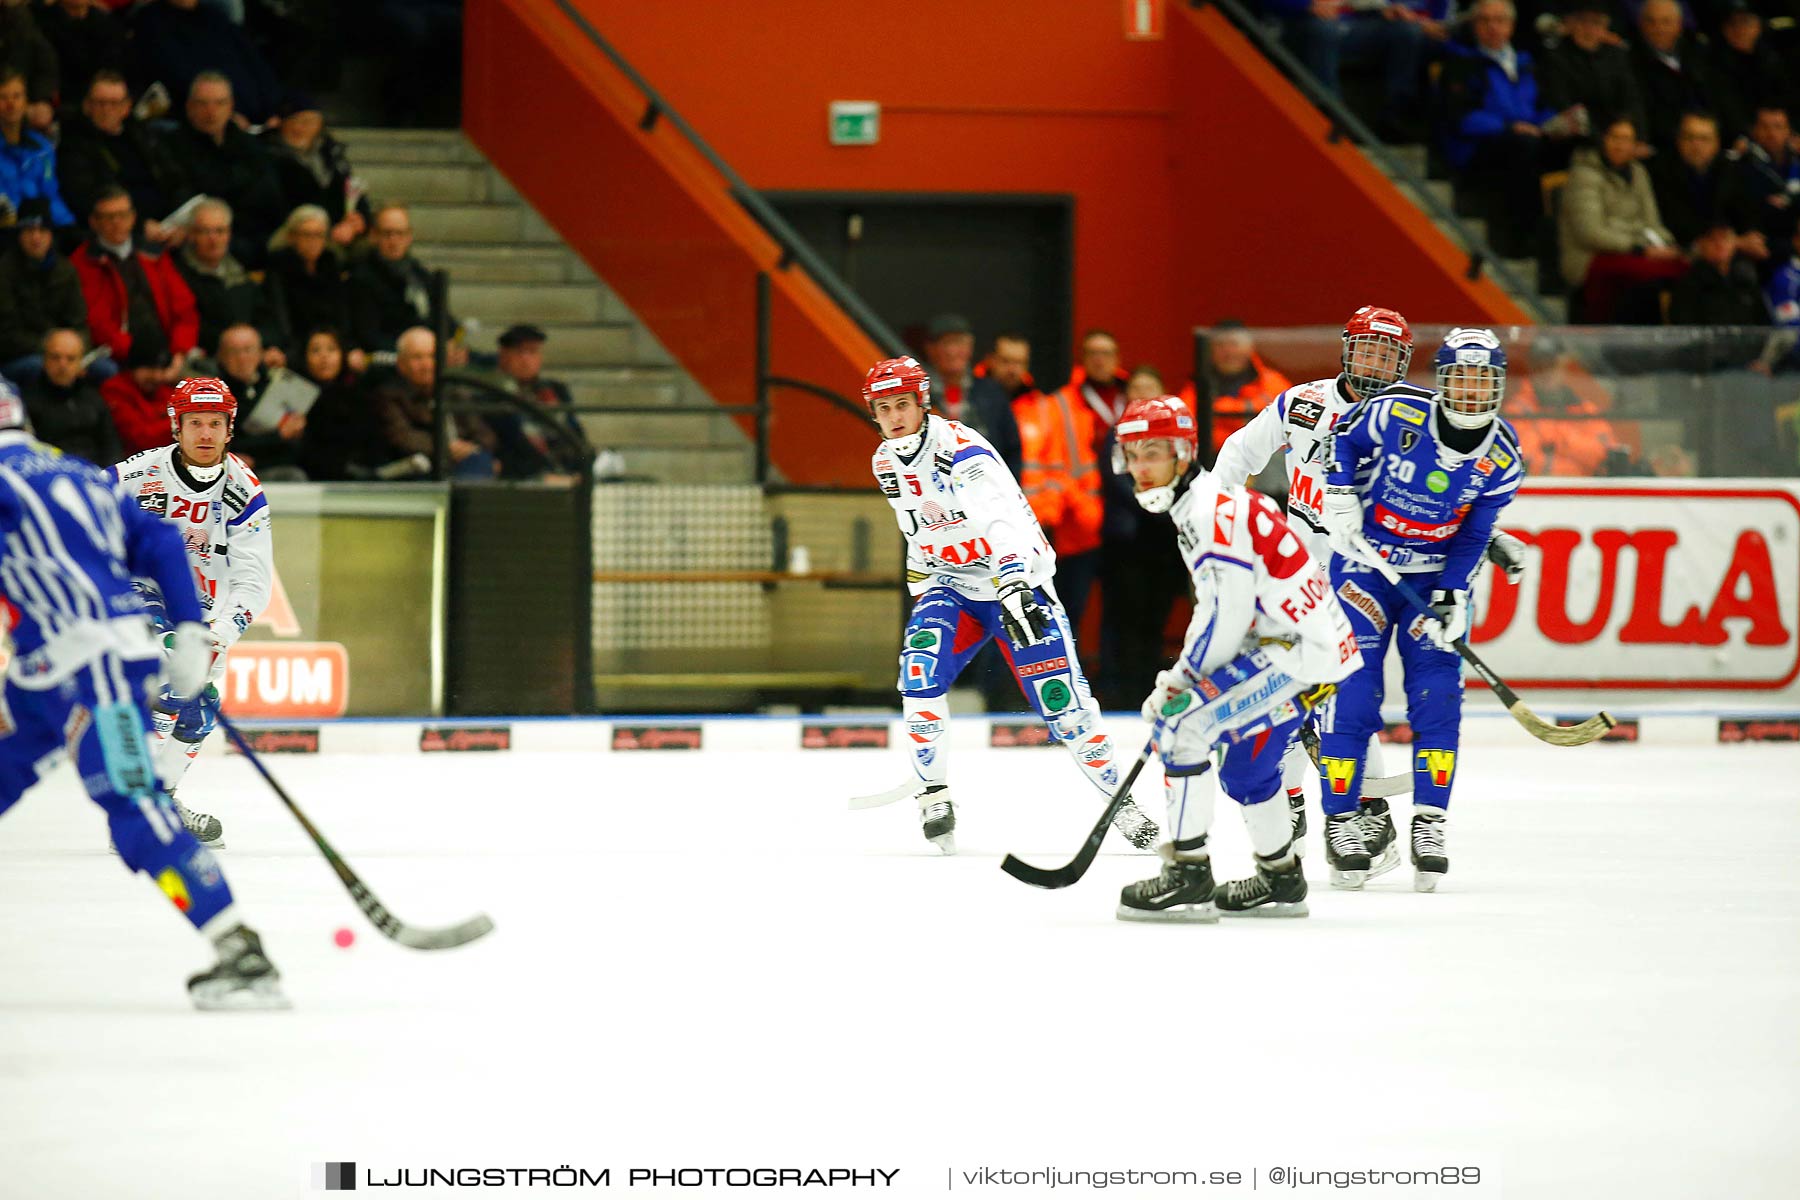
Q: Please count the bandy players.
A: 6